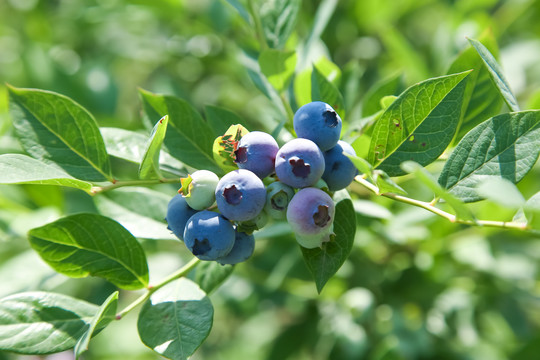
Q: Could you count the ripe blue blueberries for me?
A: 8